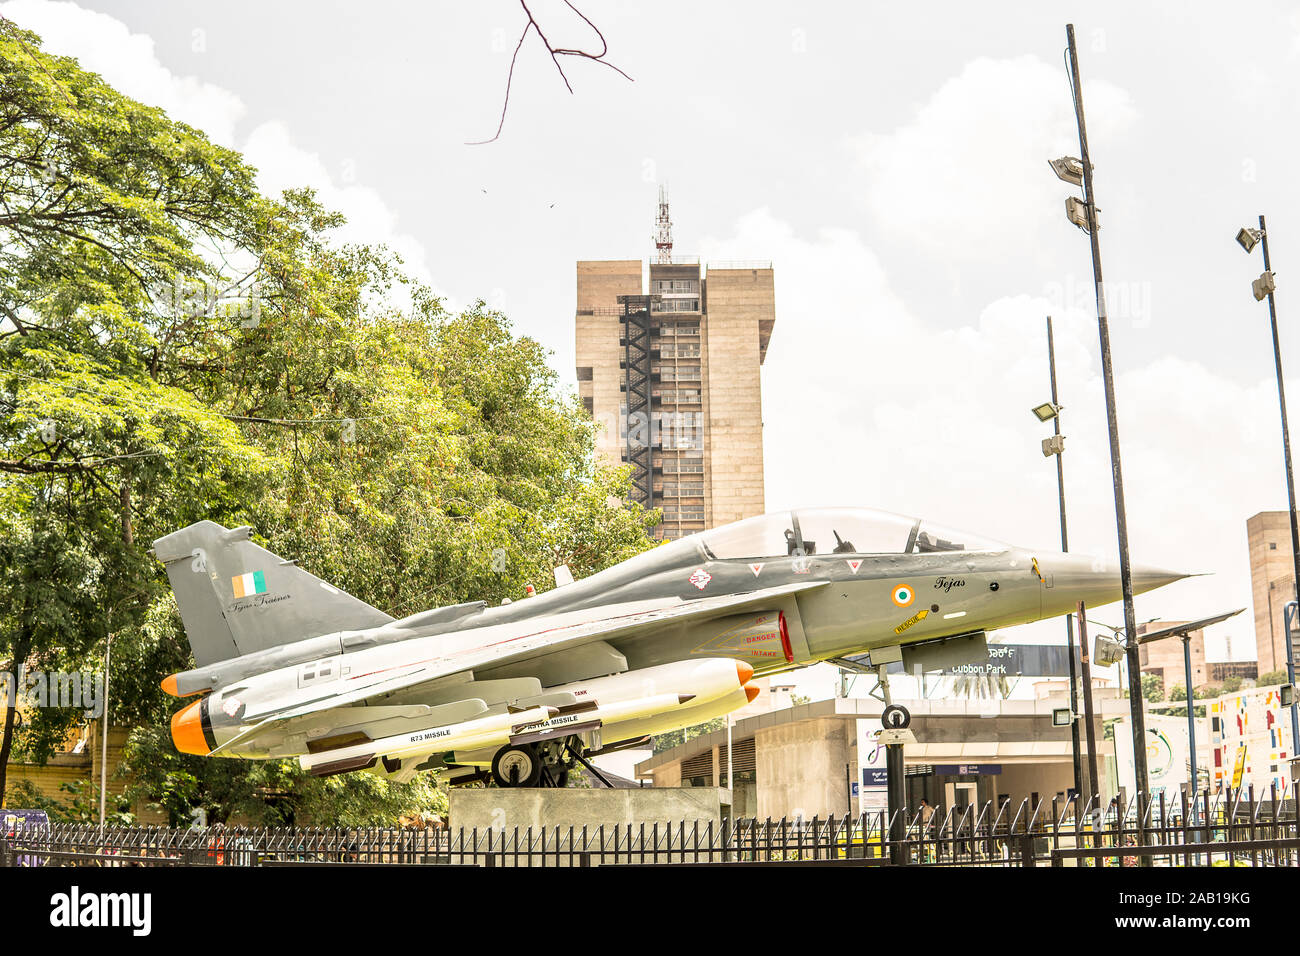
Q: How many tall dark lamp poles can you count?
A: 3